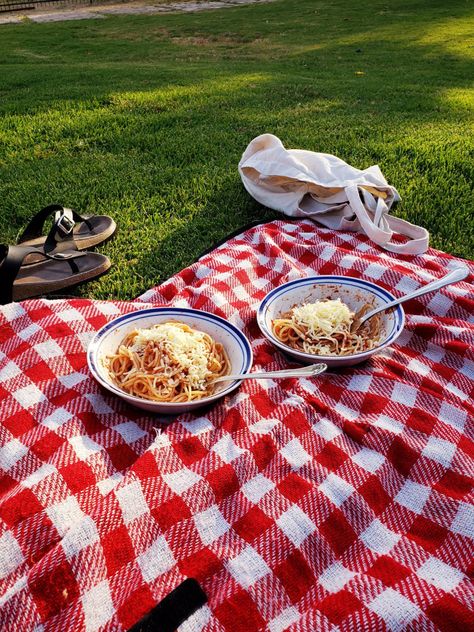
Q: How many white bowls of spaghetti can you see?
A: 2